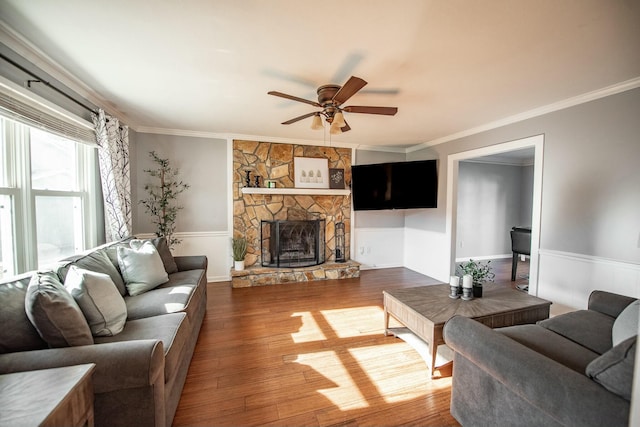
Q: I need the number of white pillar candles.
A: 2